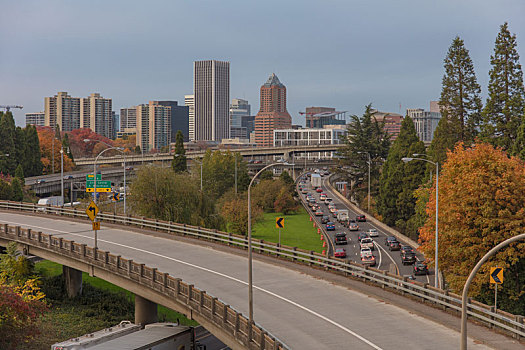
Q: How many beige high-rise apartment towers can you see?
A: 3